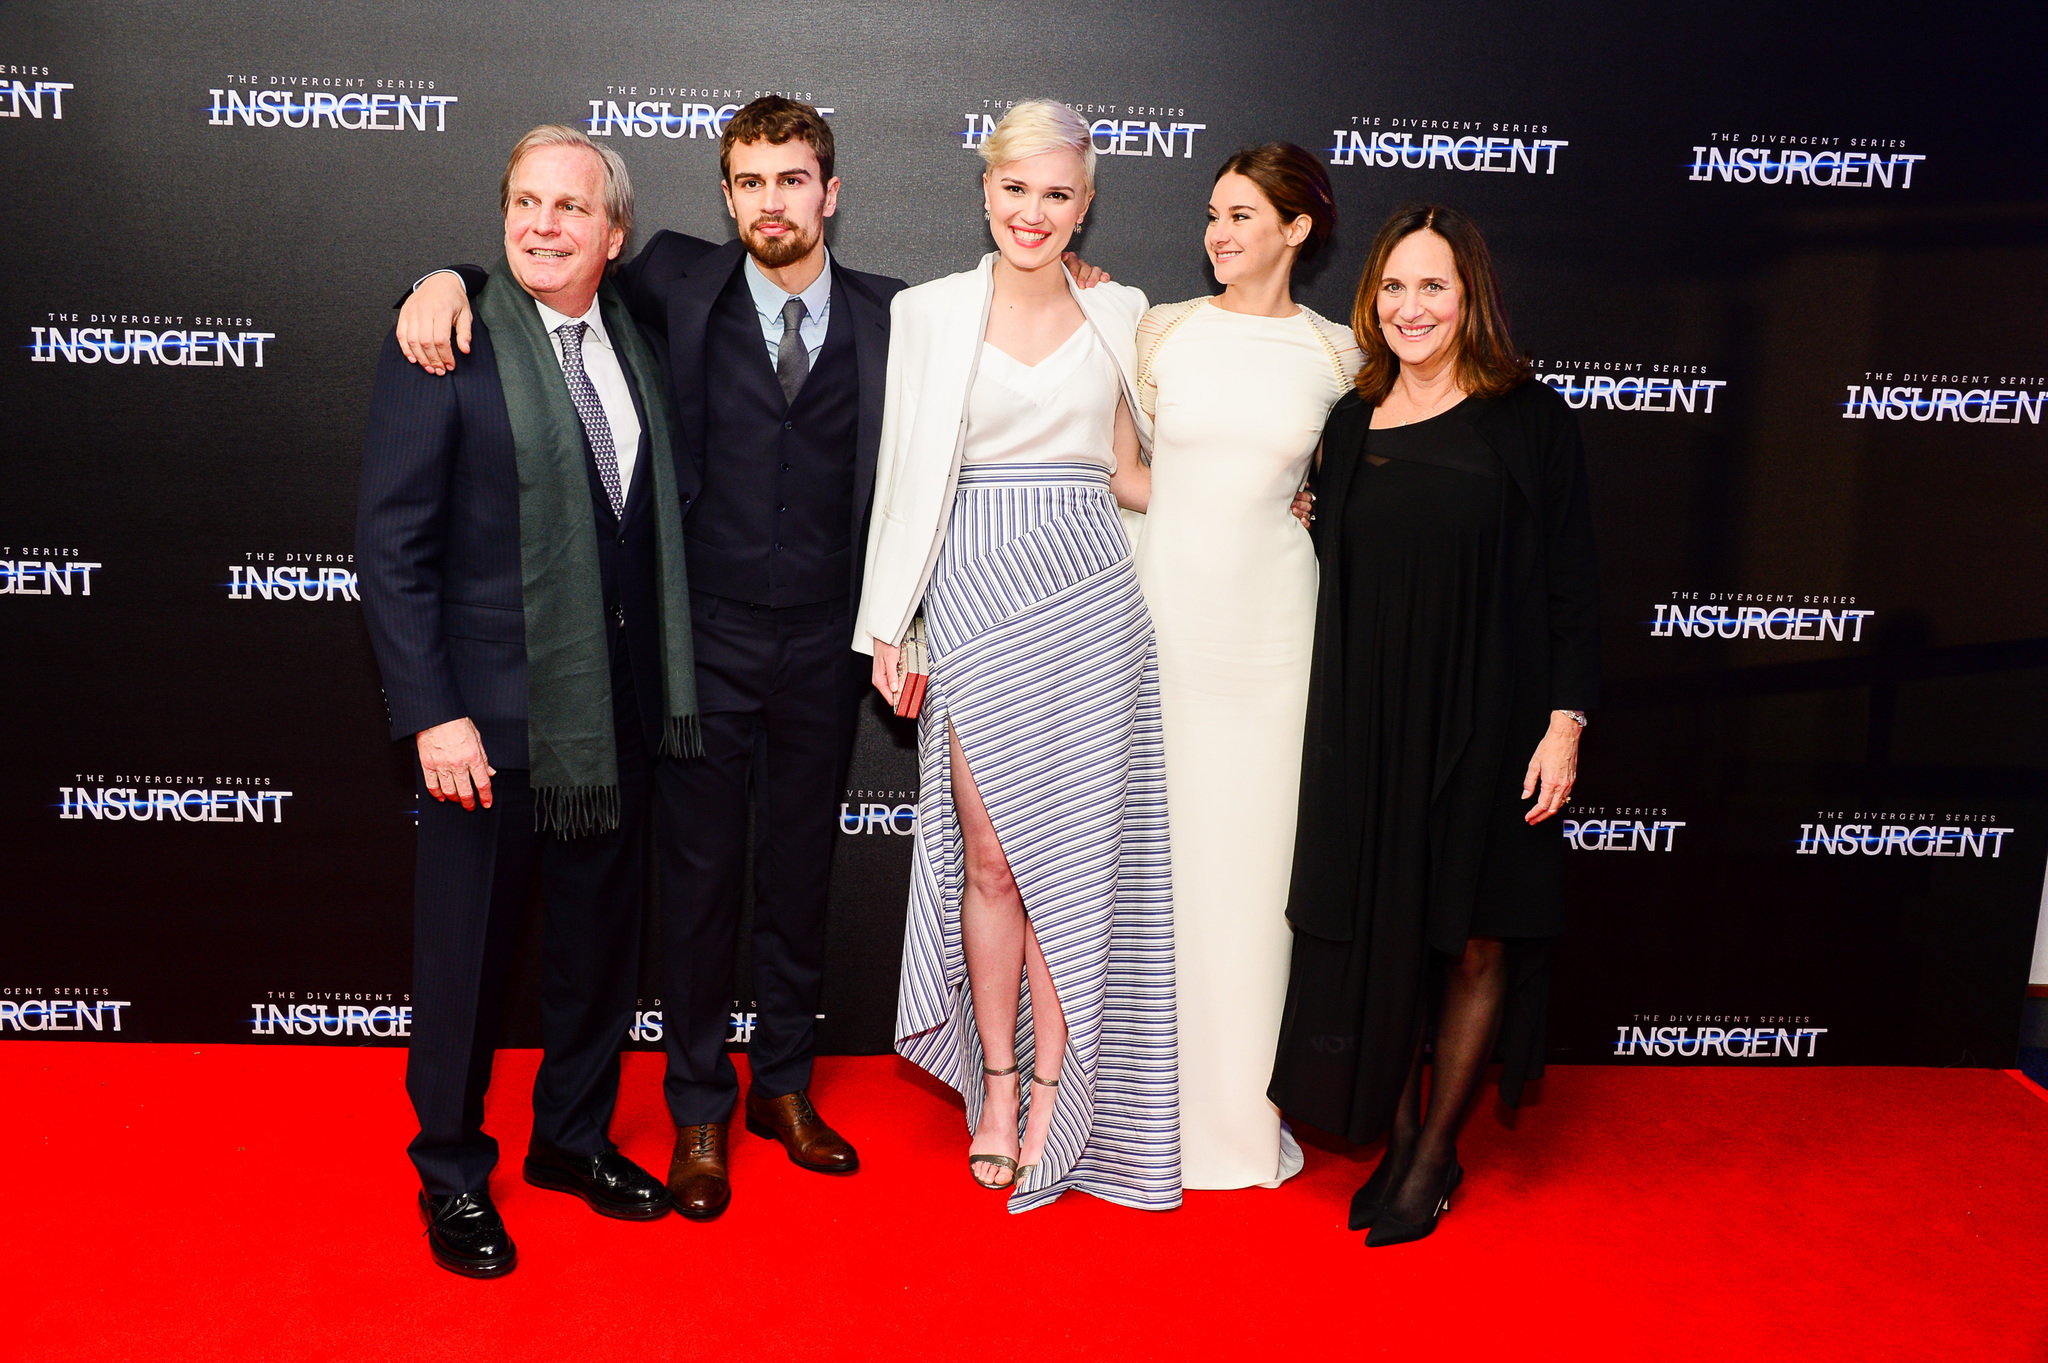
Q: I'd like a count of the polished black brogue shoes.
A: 2